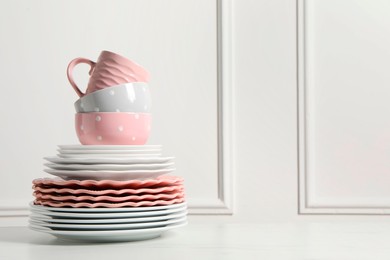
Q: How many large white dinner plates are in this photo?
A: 5